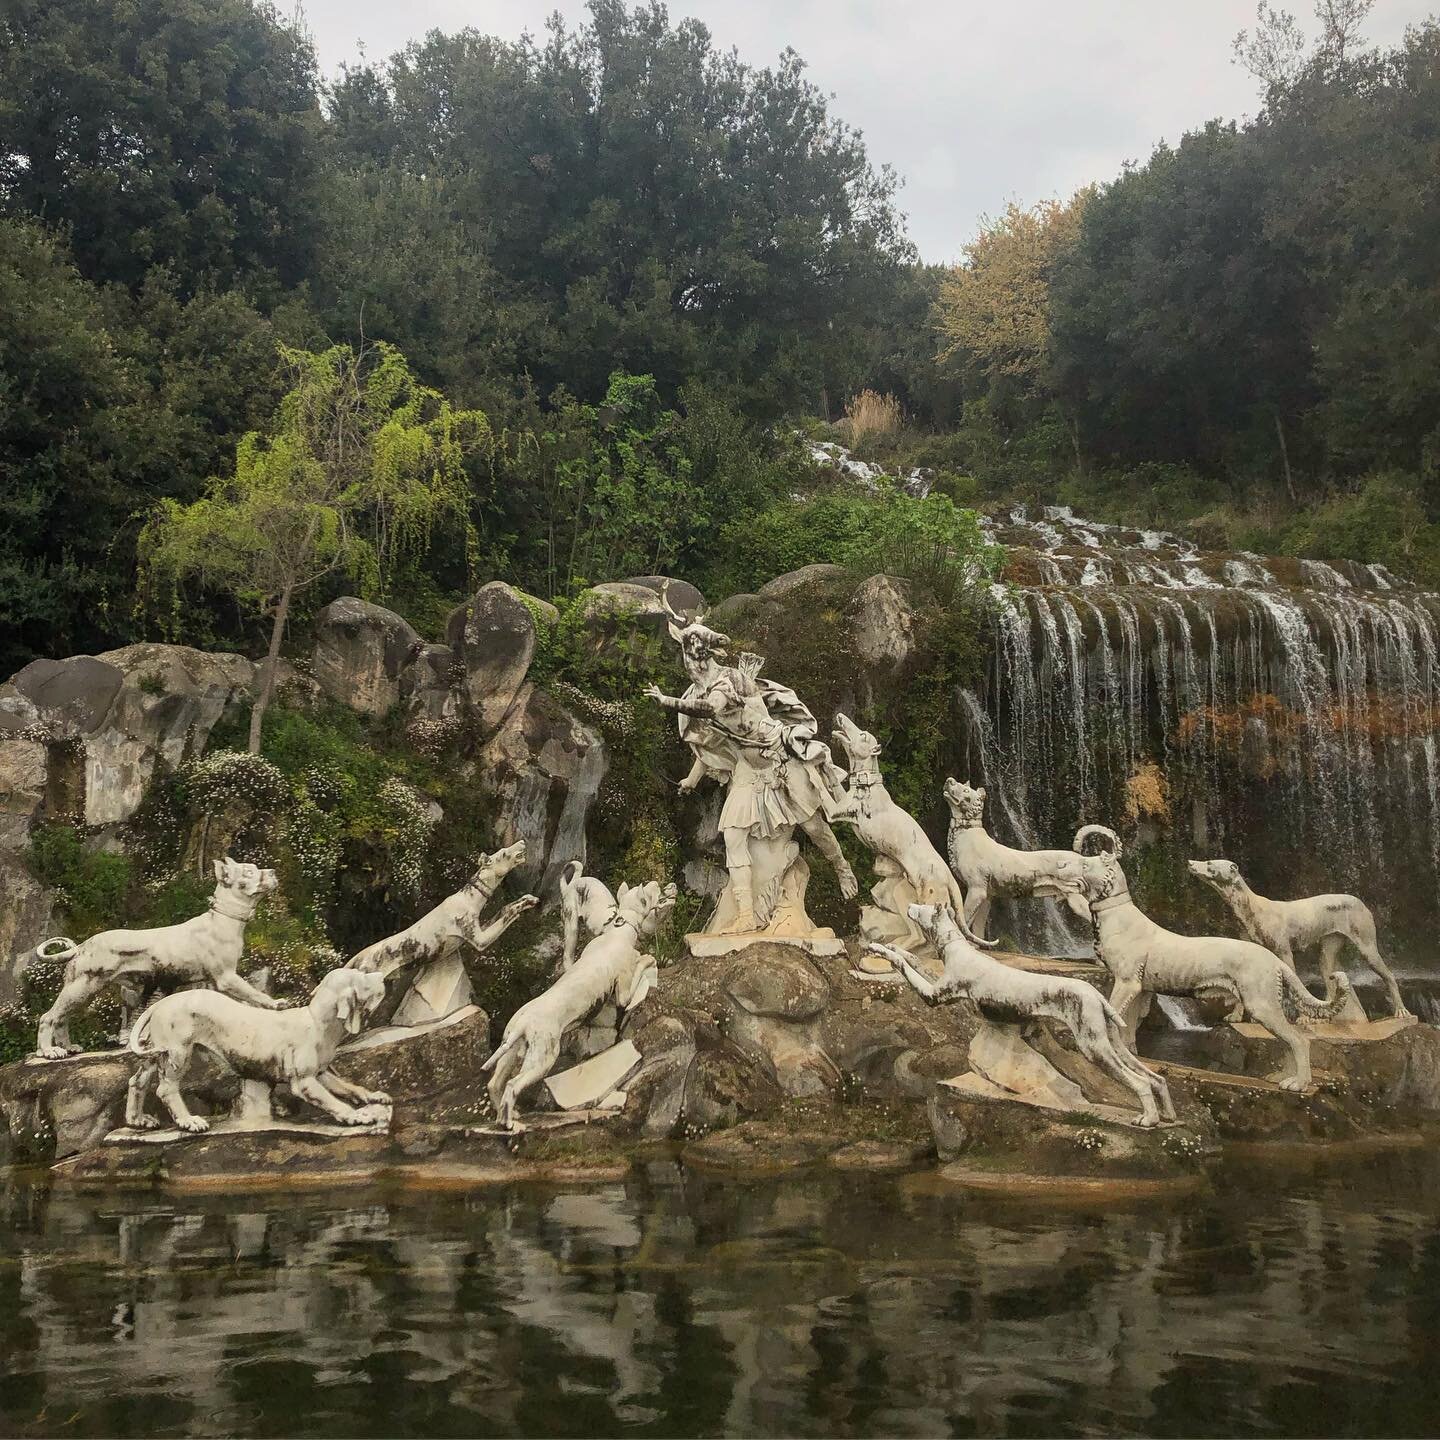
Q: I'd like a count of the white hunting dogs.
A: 10